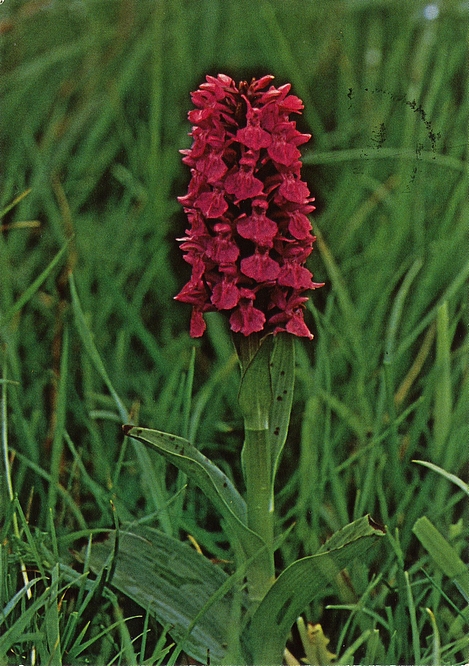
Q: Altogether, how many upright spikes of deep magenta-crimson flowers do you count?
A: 1